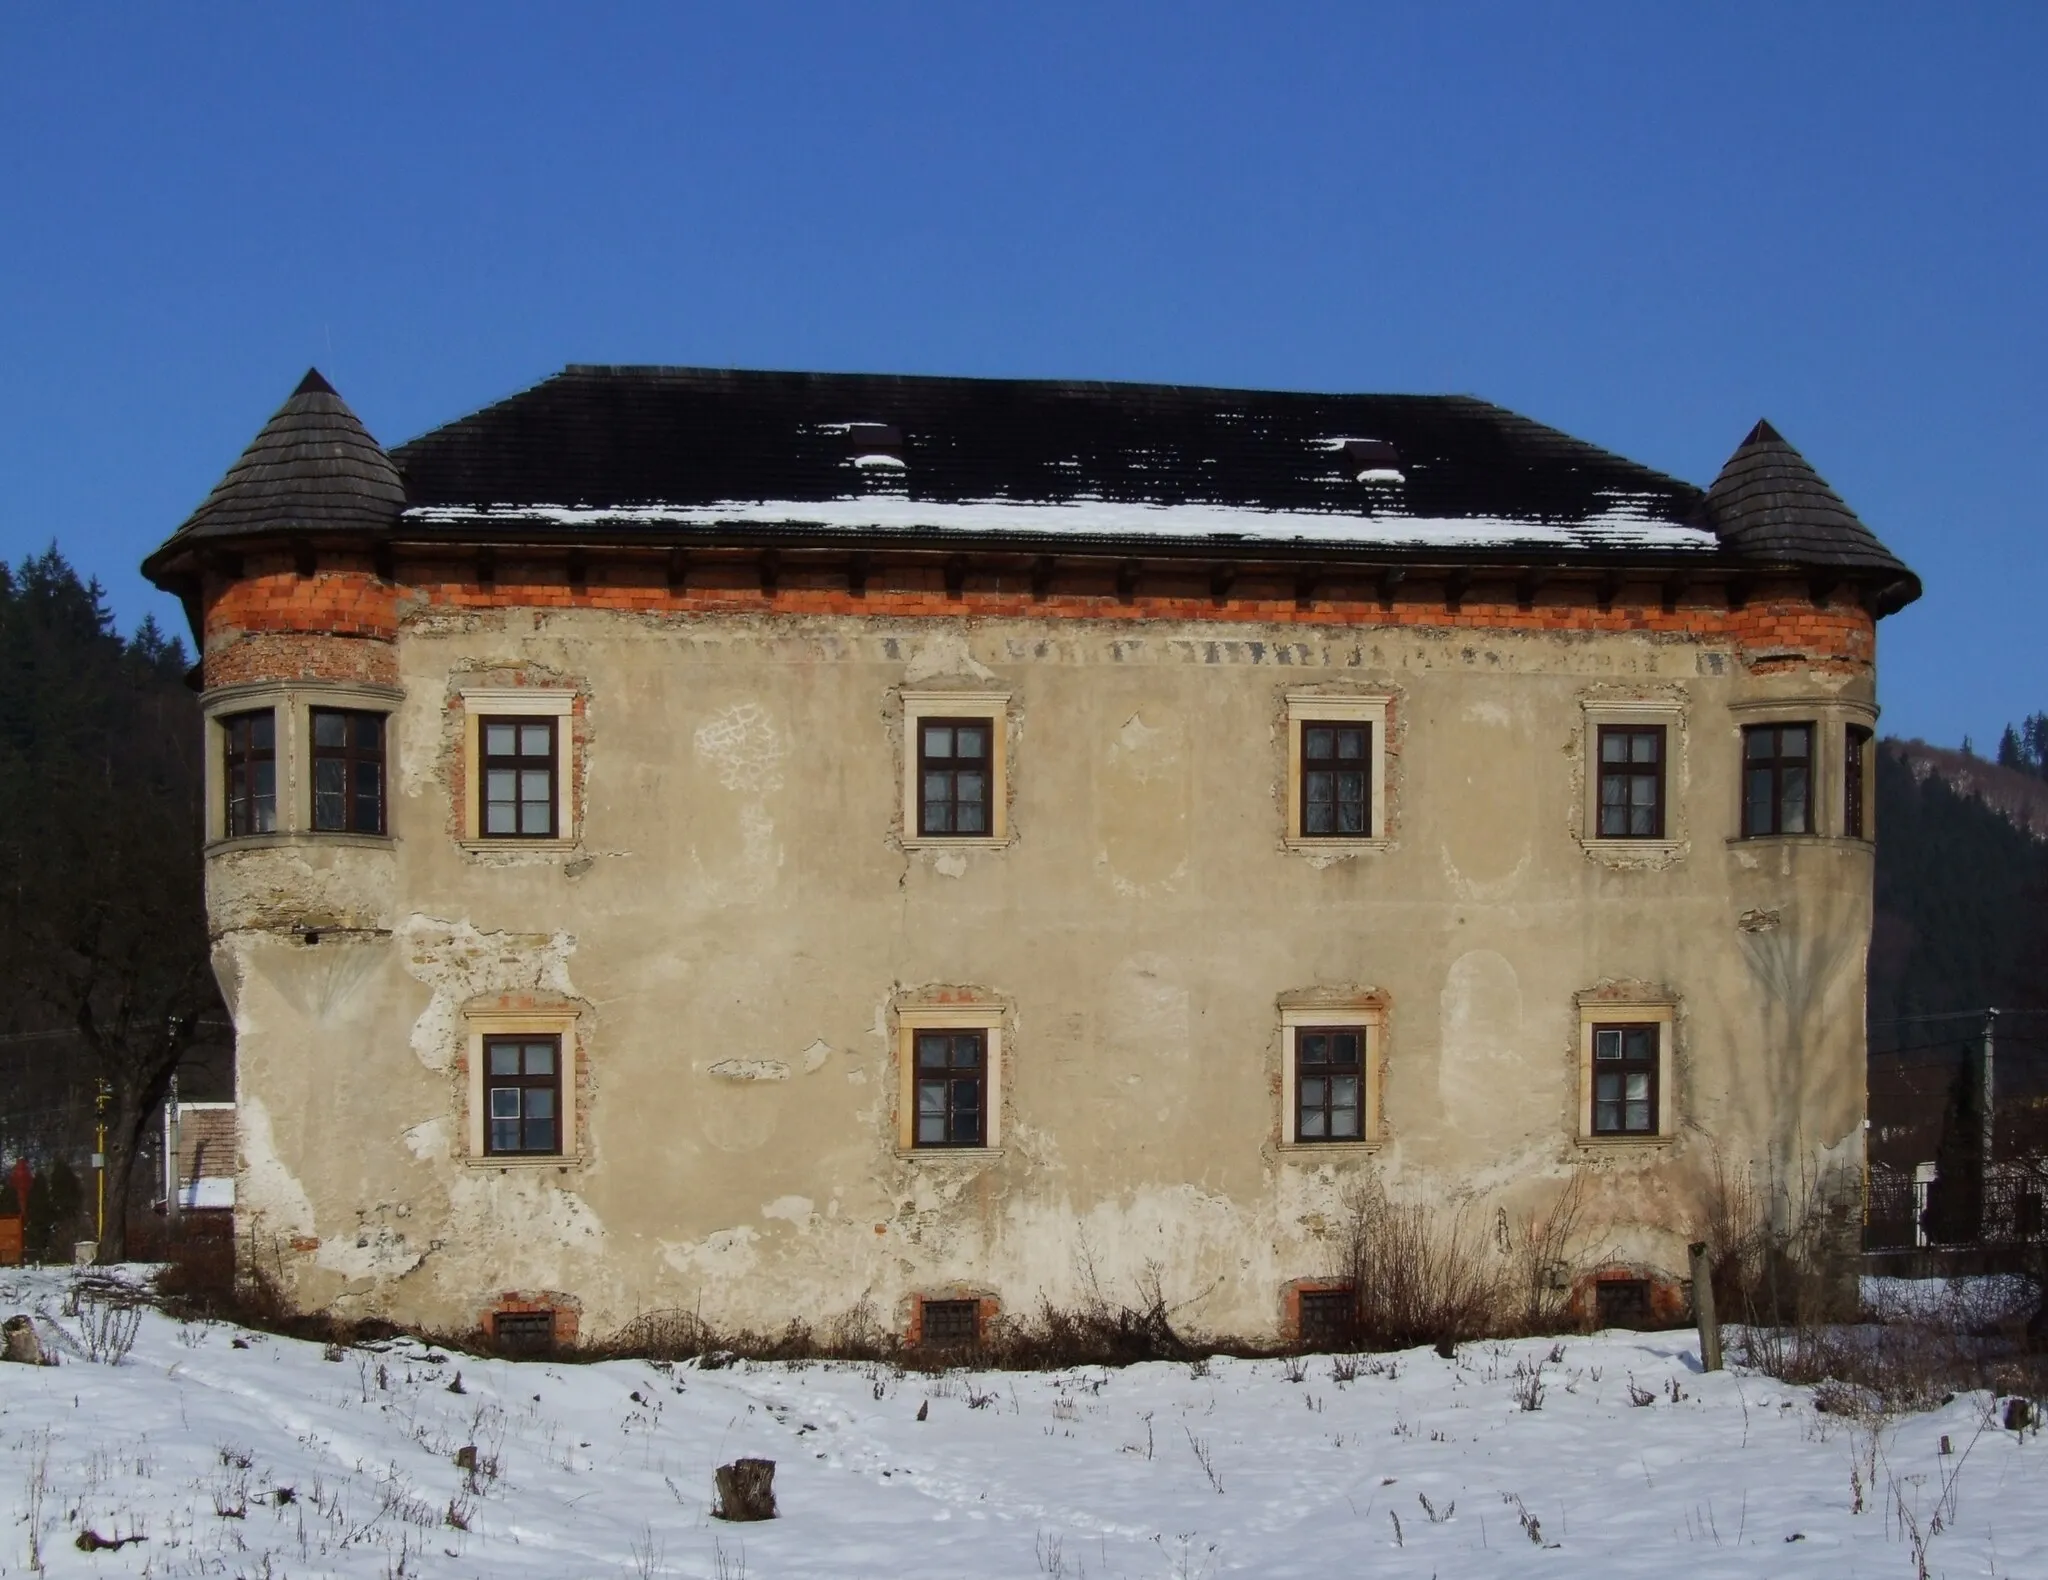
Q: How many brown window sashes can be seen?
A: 12